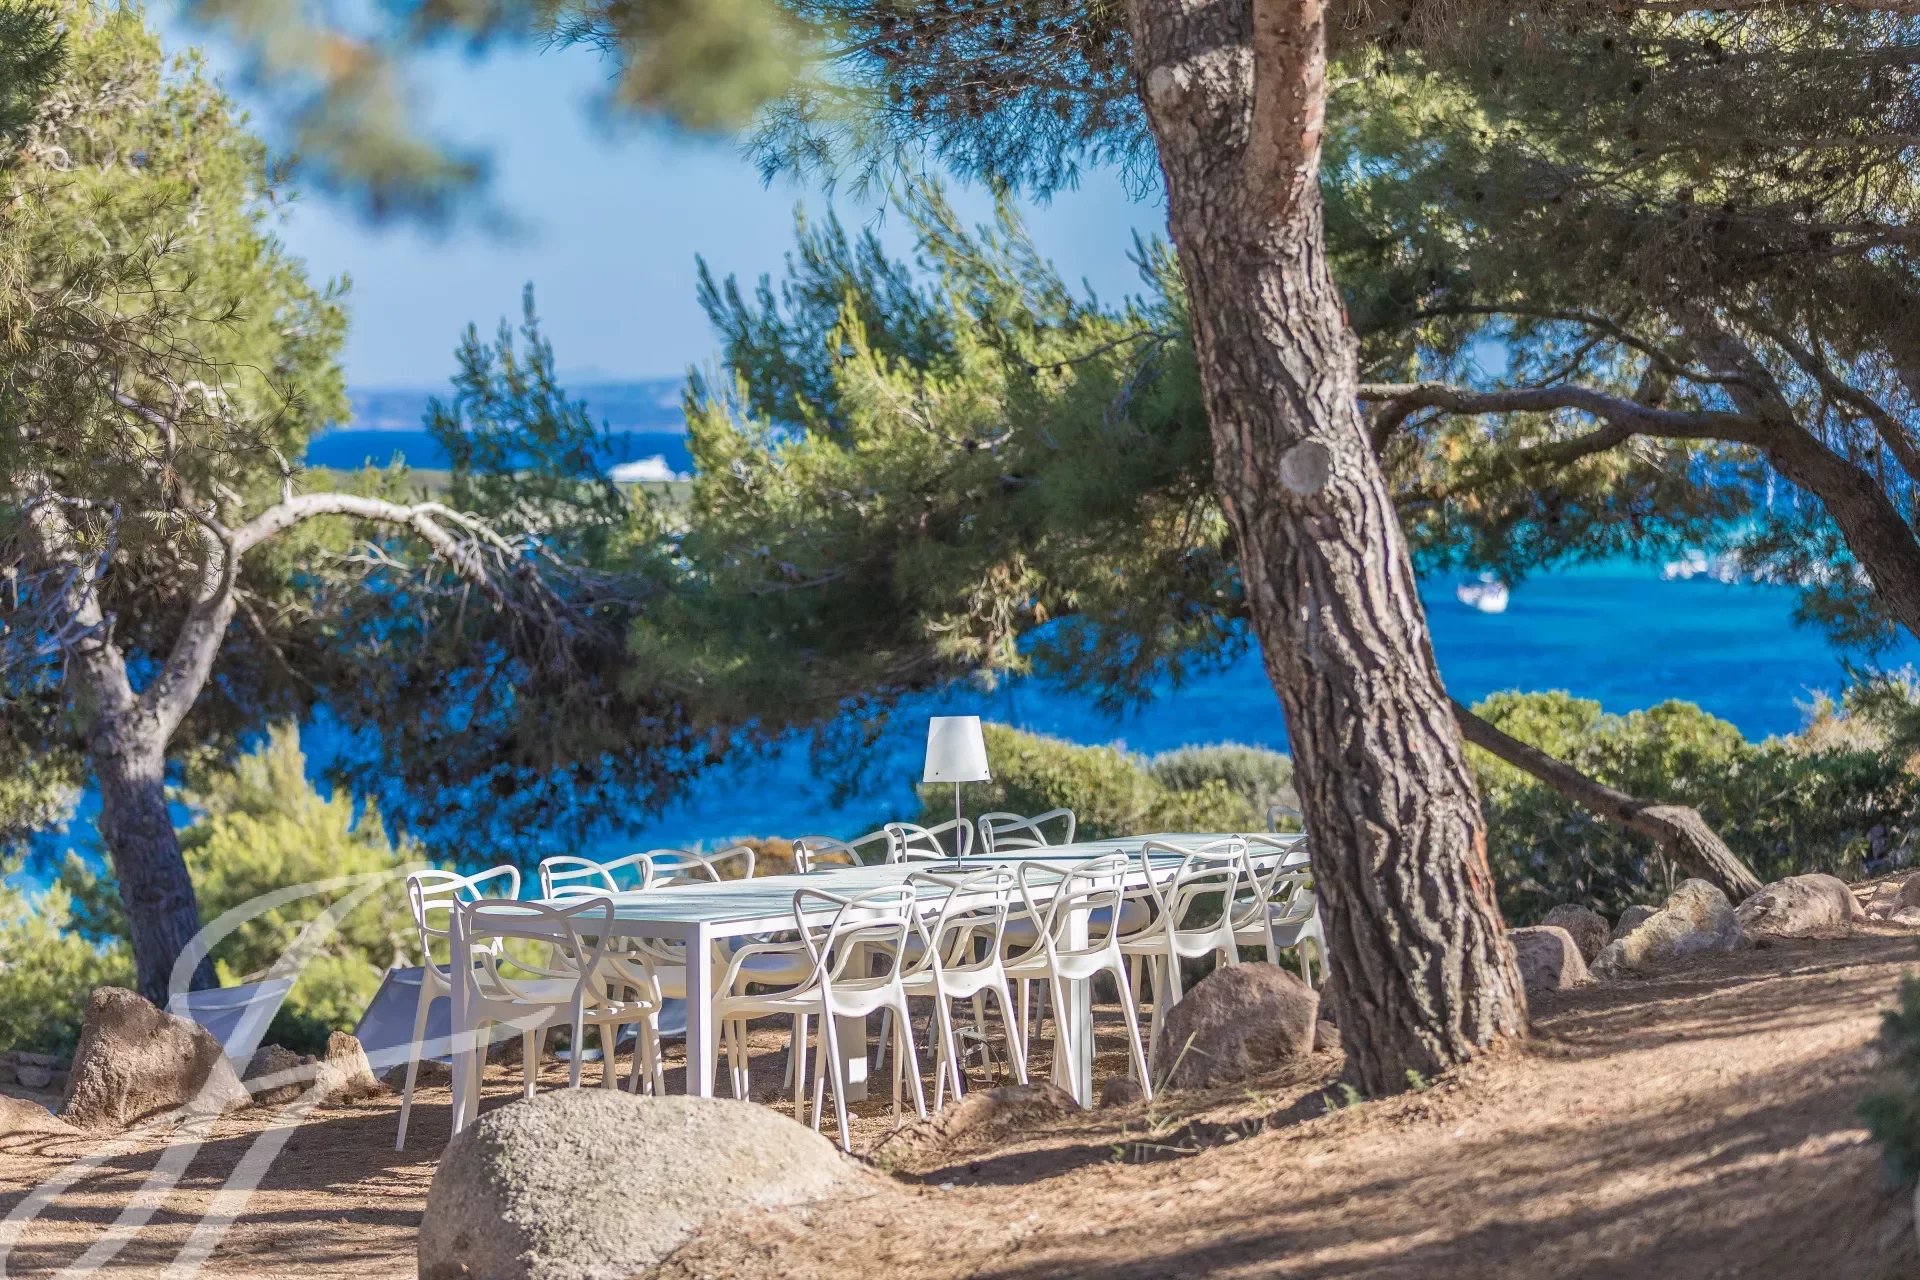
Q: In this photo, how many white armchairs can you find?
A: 13